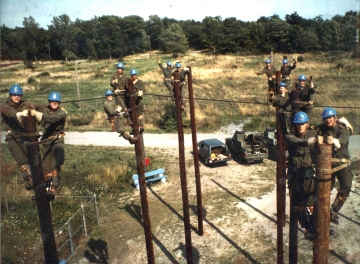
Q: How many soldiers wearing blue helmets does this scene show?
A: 13